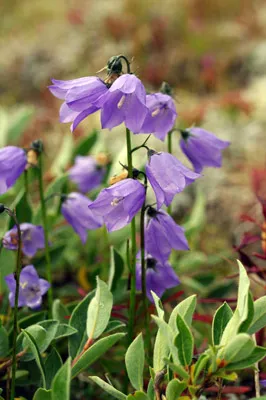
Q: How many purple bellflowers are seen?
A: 13